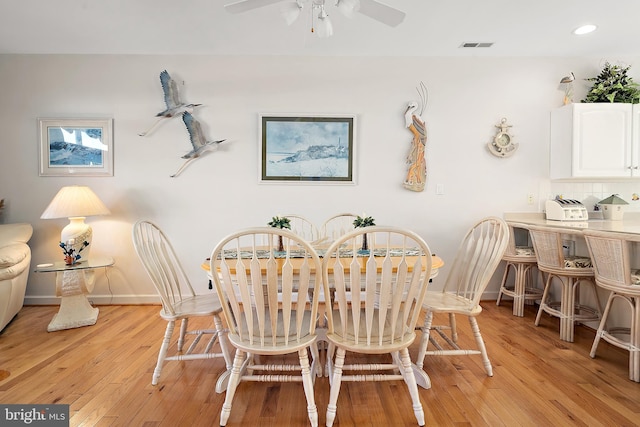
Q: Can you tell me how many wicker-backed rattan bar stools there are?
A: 3